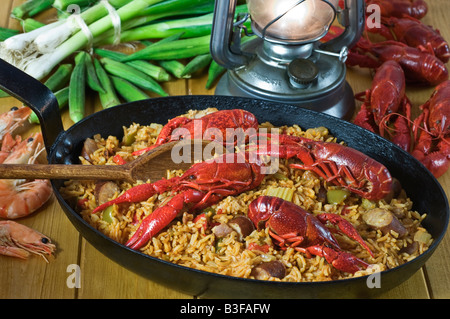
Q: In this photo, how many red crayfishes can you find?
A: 9